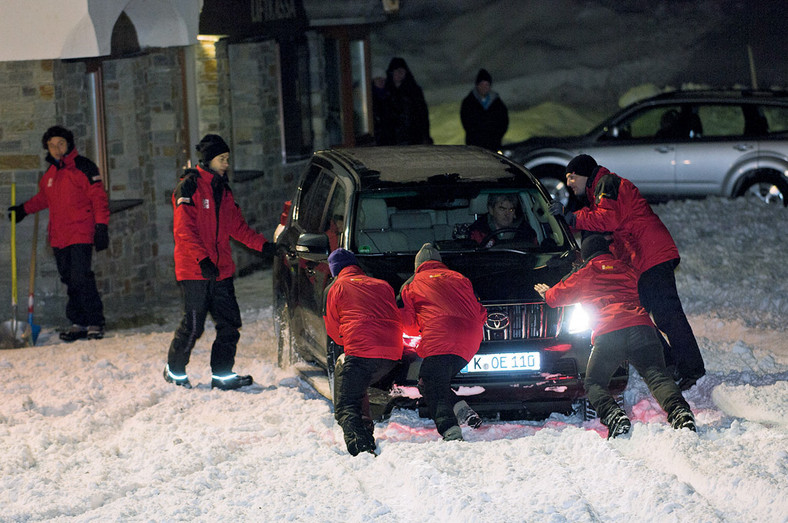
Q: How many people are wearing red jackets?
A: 6